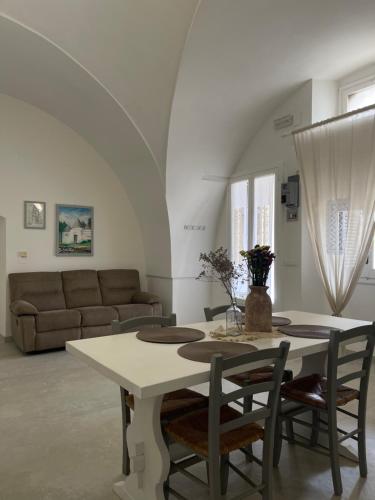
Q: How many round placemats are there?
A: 4